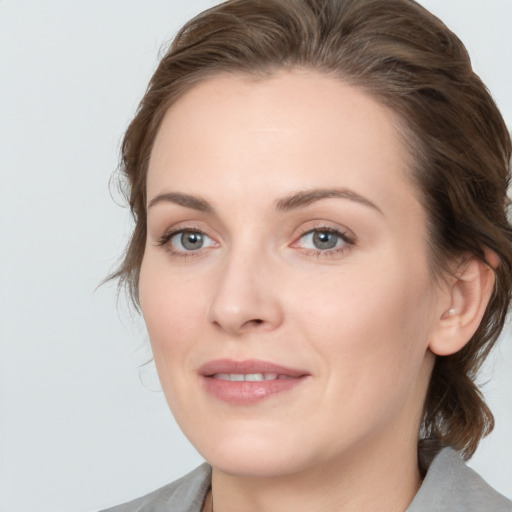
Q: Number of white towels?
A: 0